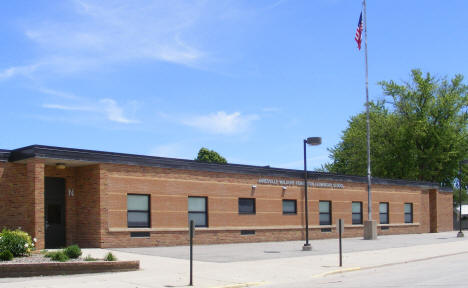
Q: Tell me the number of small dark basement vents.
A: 4